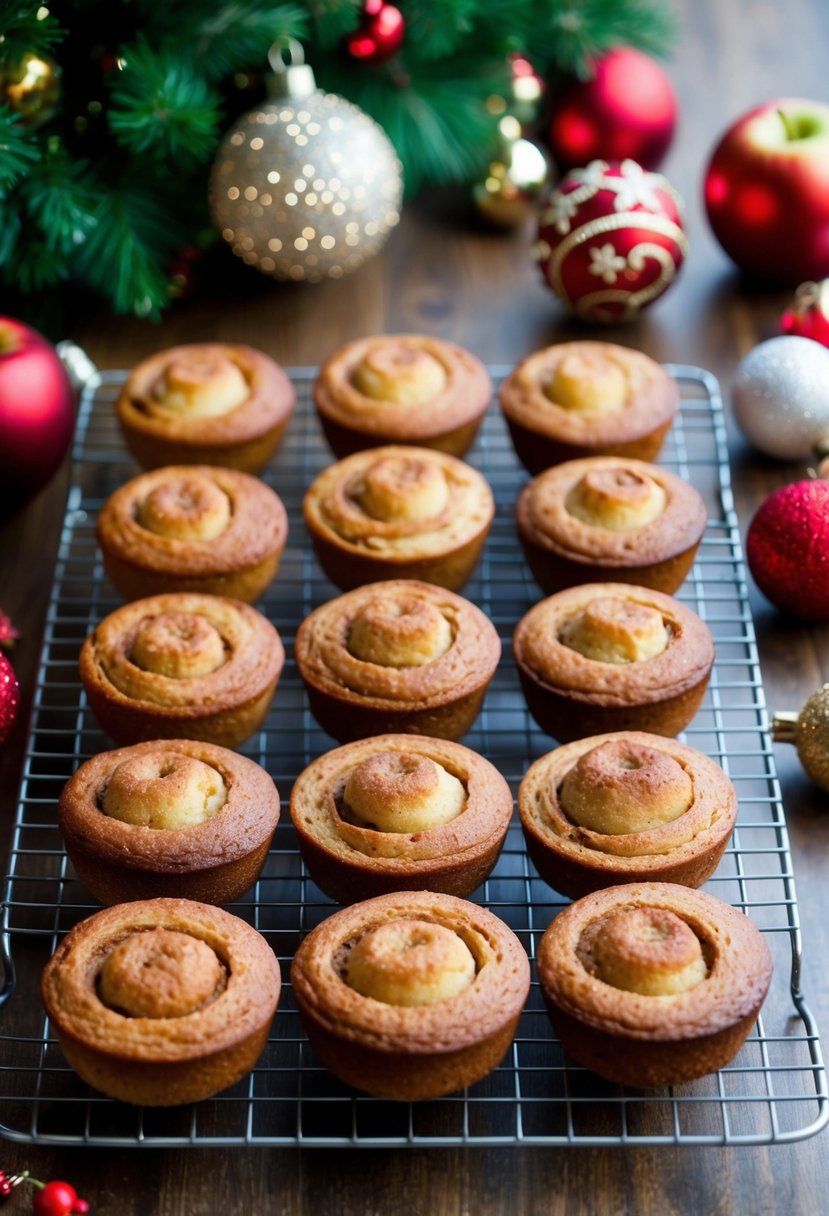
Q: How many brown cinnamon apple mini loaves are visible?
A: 15